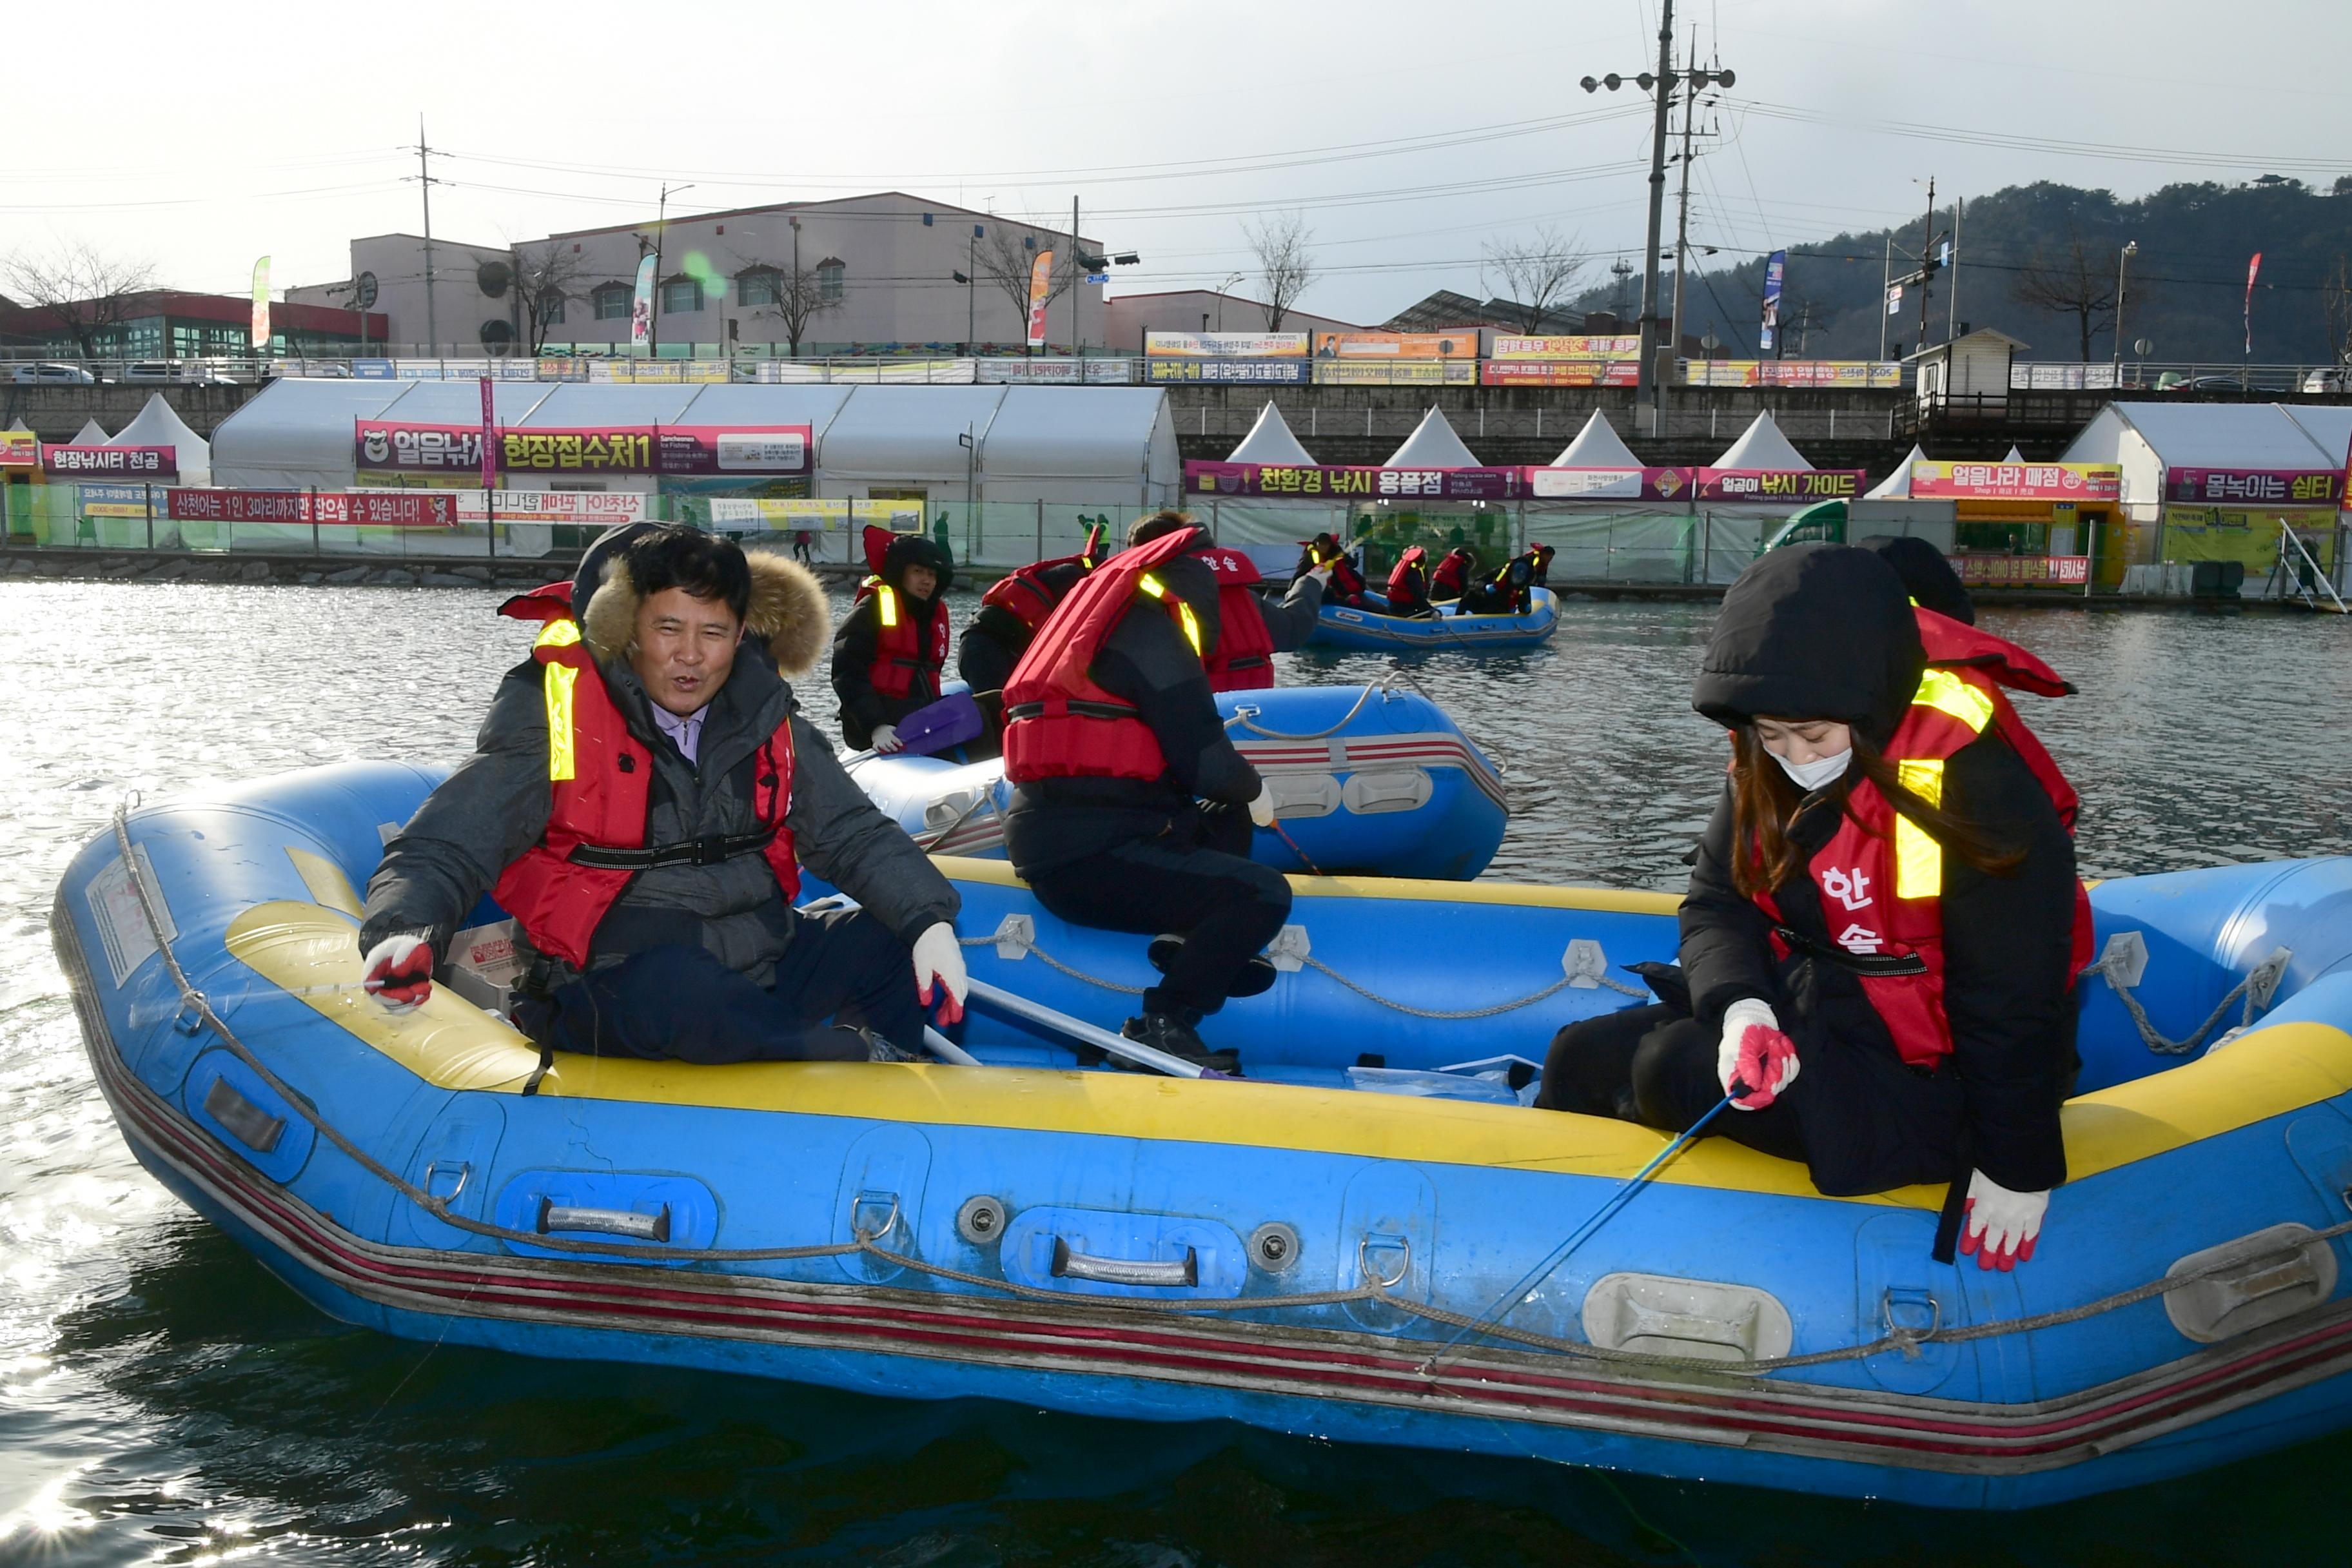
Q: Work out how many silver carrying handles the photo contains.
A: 2